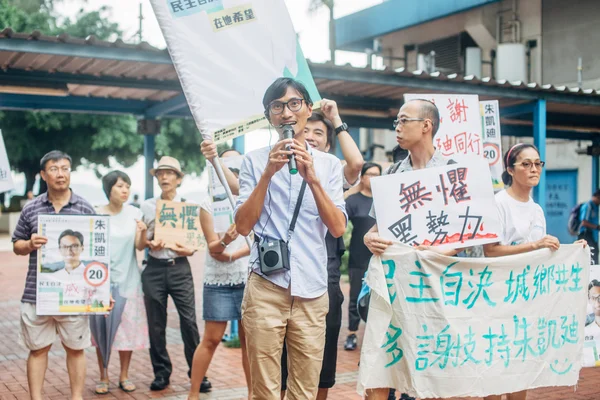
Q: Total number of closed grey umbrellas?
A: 1